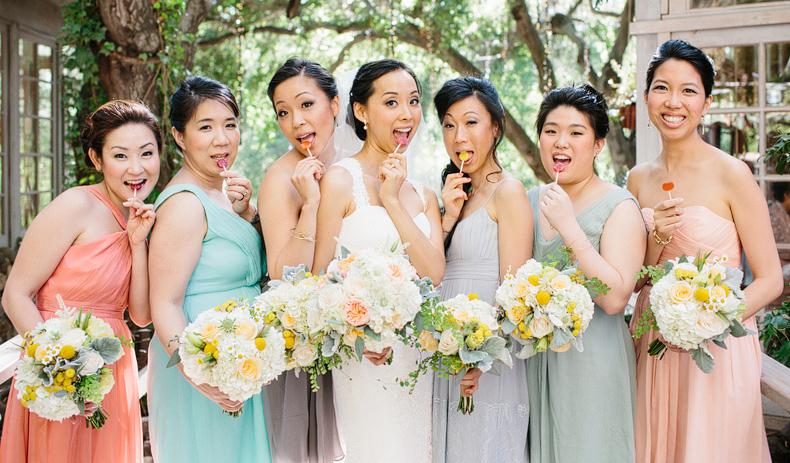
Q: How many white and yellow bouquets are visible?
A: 6